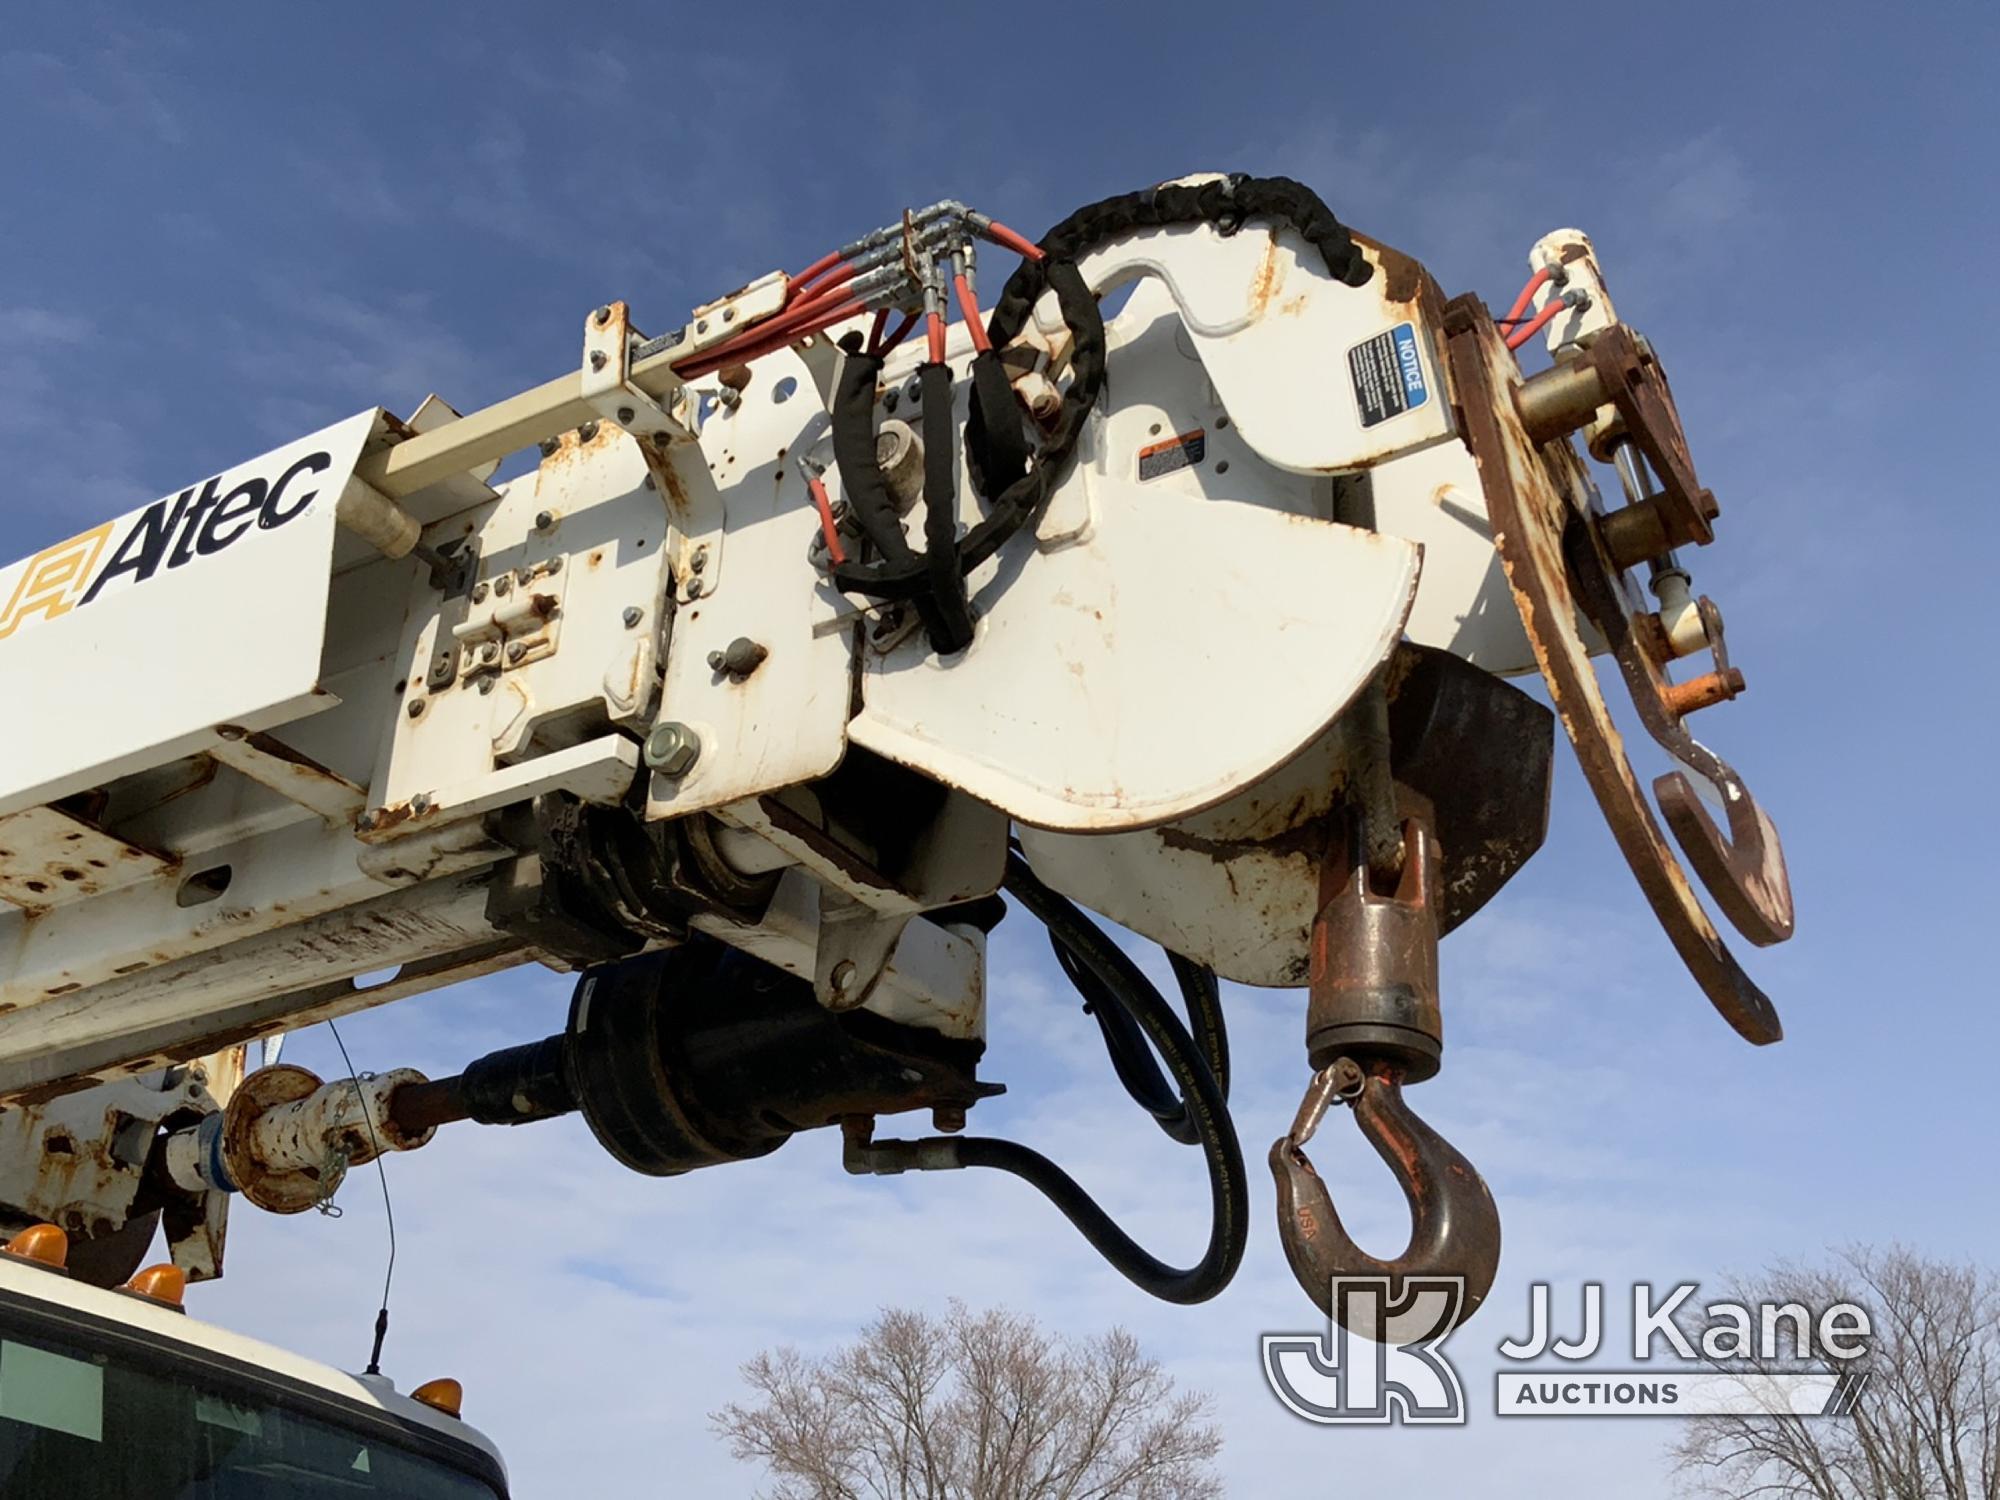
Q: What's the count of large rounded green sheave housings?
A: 0